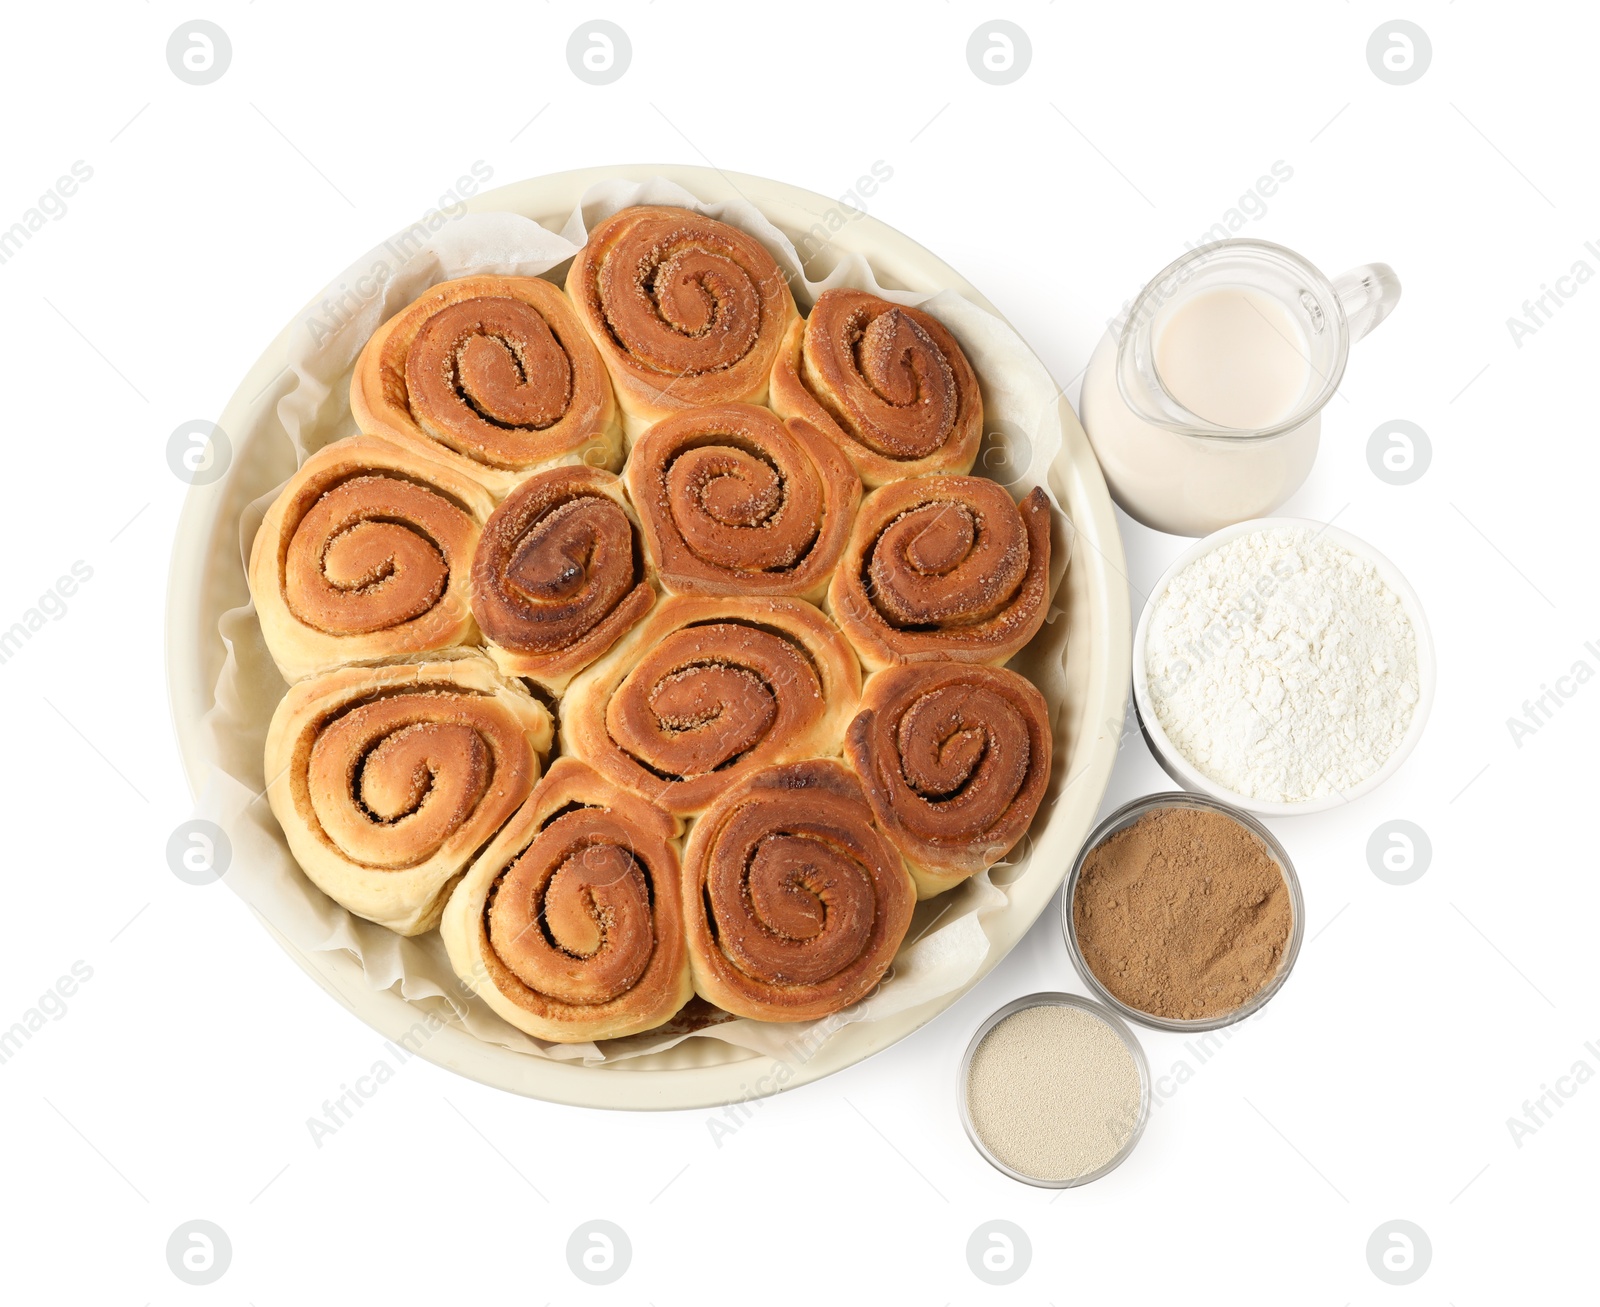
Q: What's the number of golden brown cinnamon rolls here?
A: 12